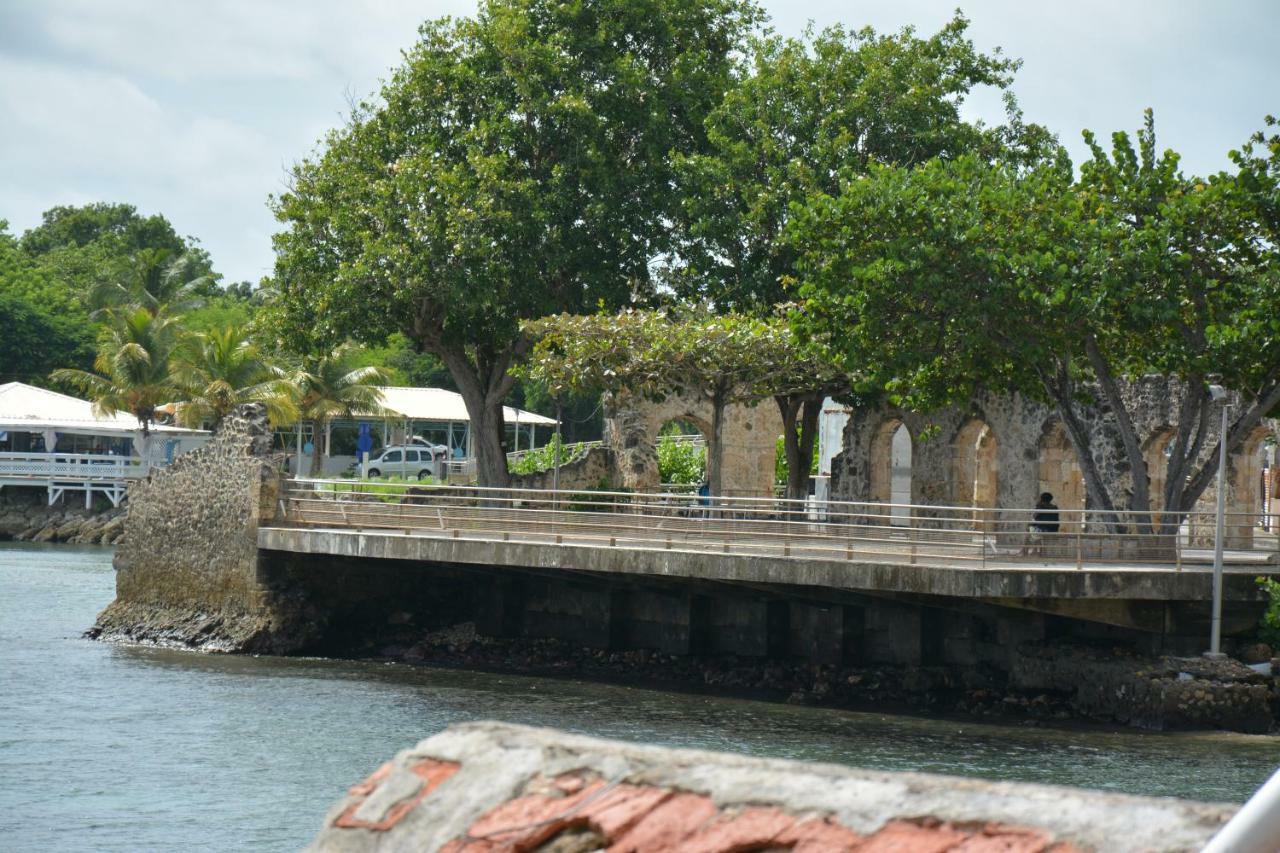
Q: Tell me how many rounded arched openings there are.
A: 6